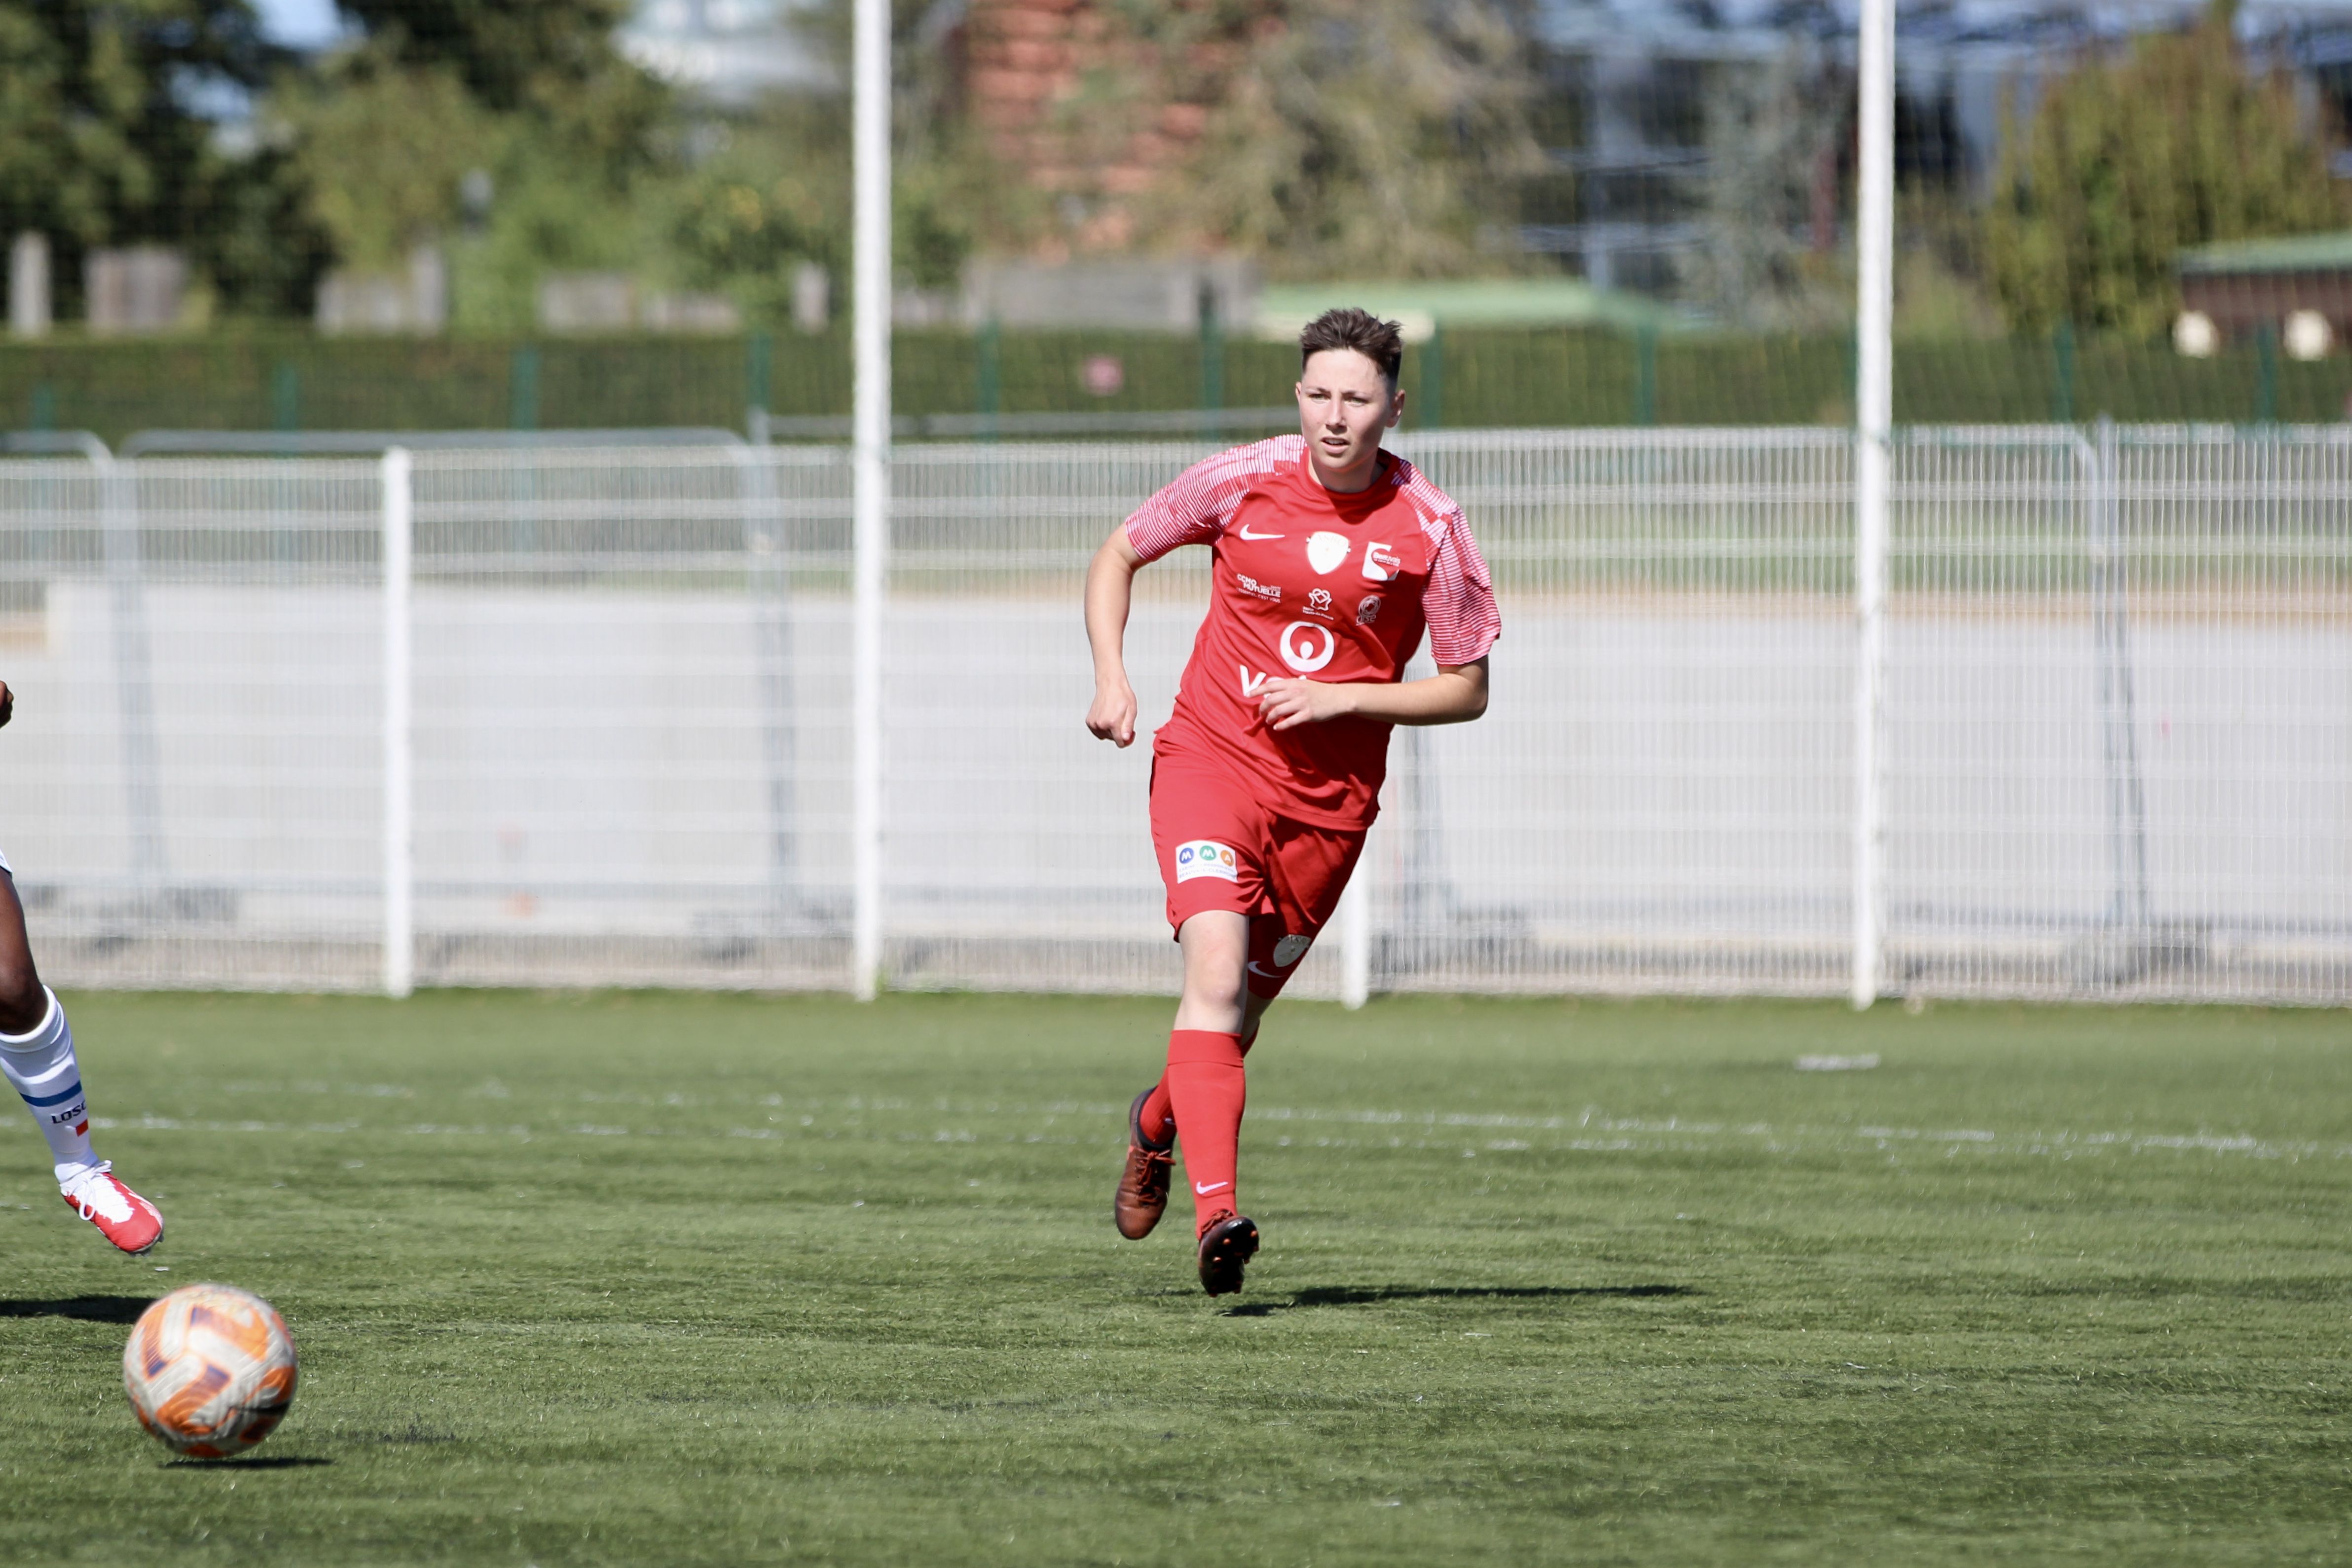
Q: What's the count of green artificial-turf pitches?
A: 1